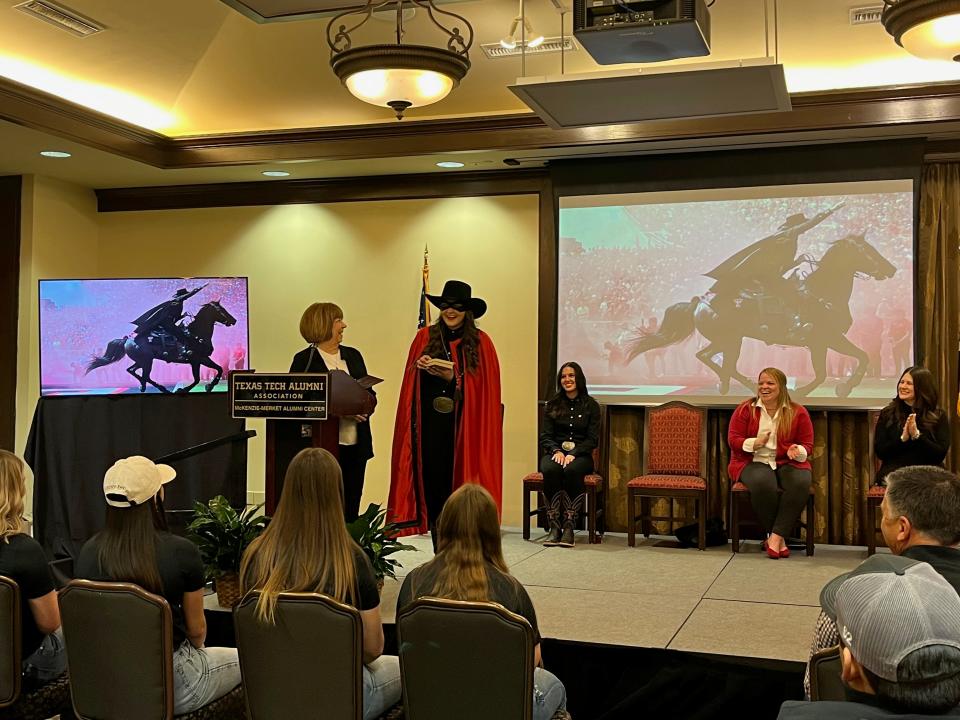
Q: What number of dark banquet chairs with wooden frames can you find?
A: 5